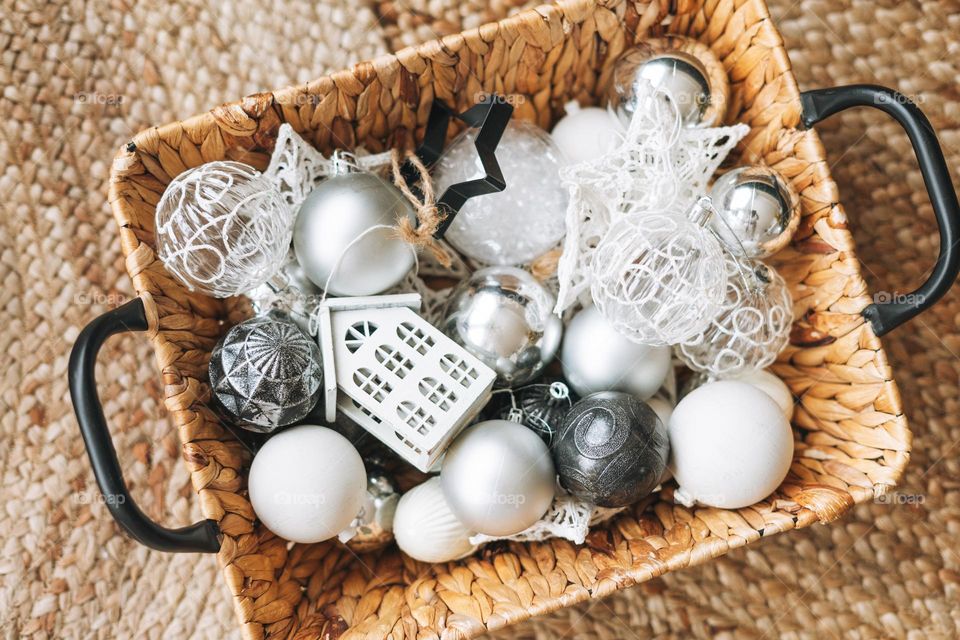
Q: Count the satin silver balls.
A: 3